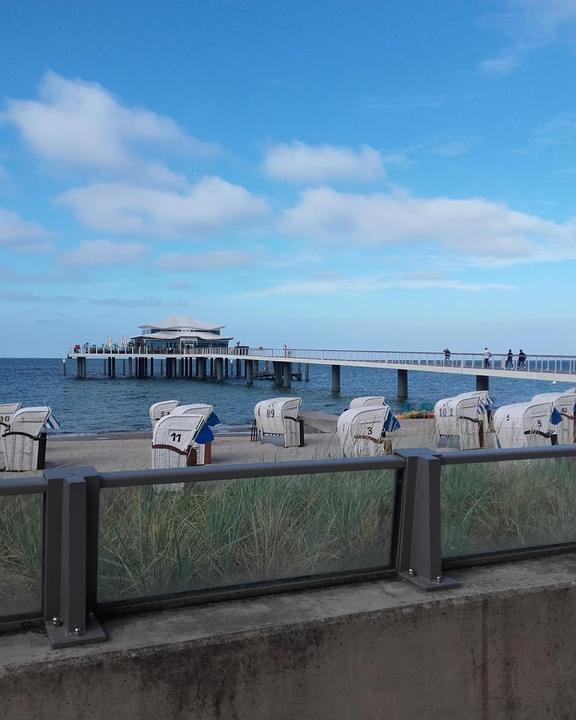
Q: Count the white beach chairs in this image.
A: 12